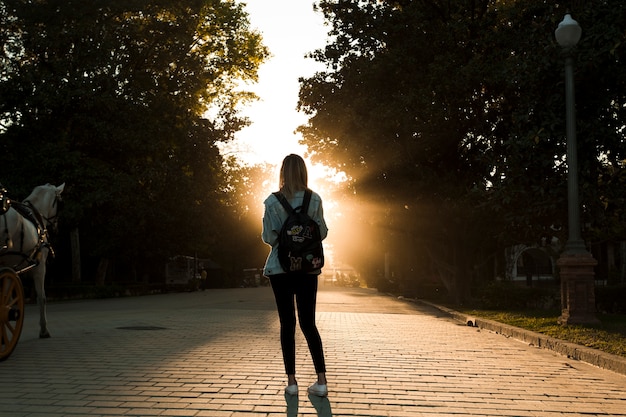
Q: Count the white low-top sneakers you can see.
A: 2